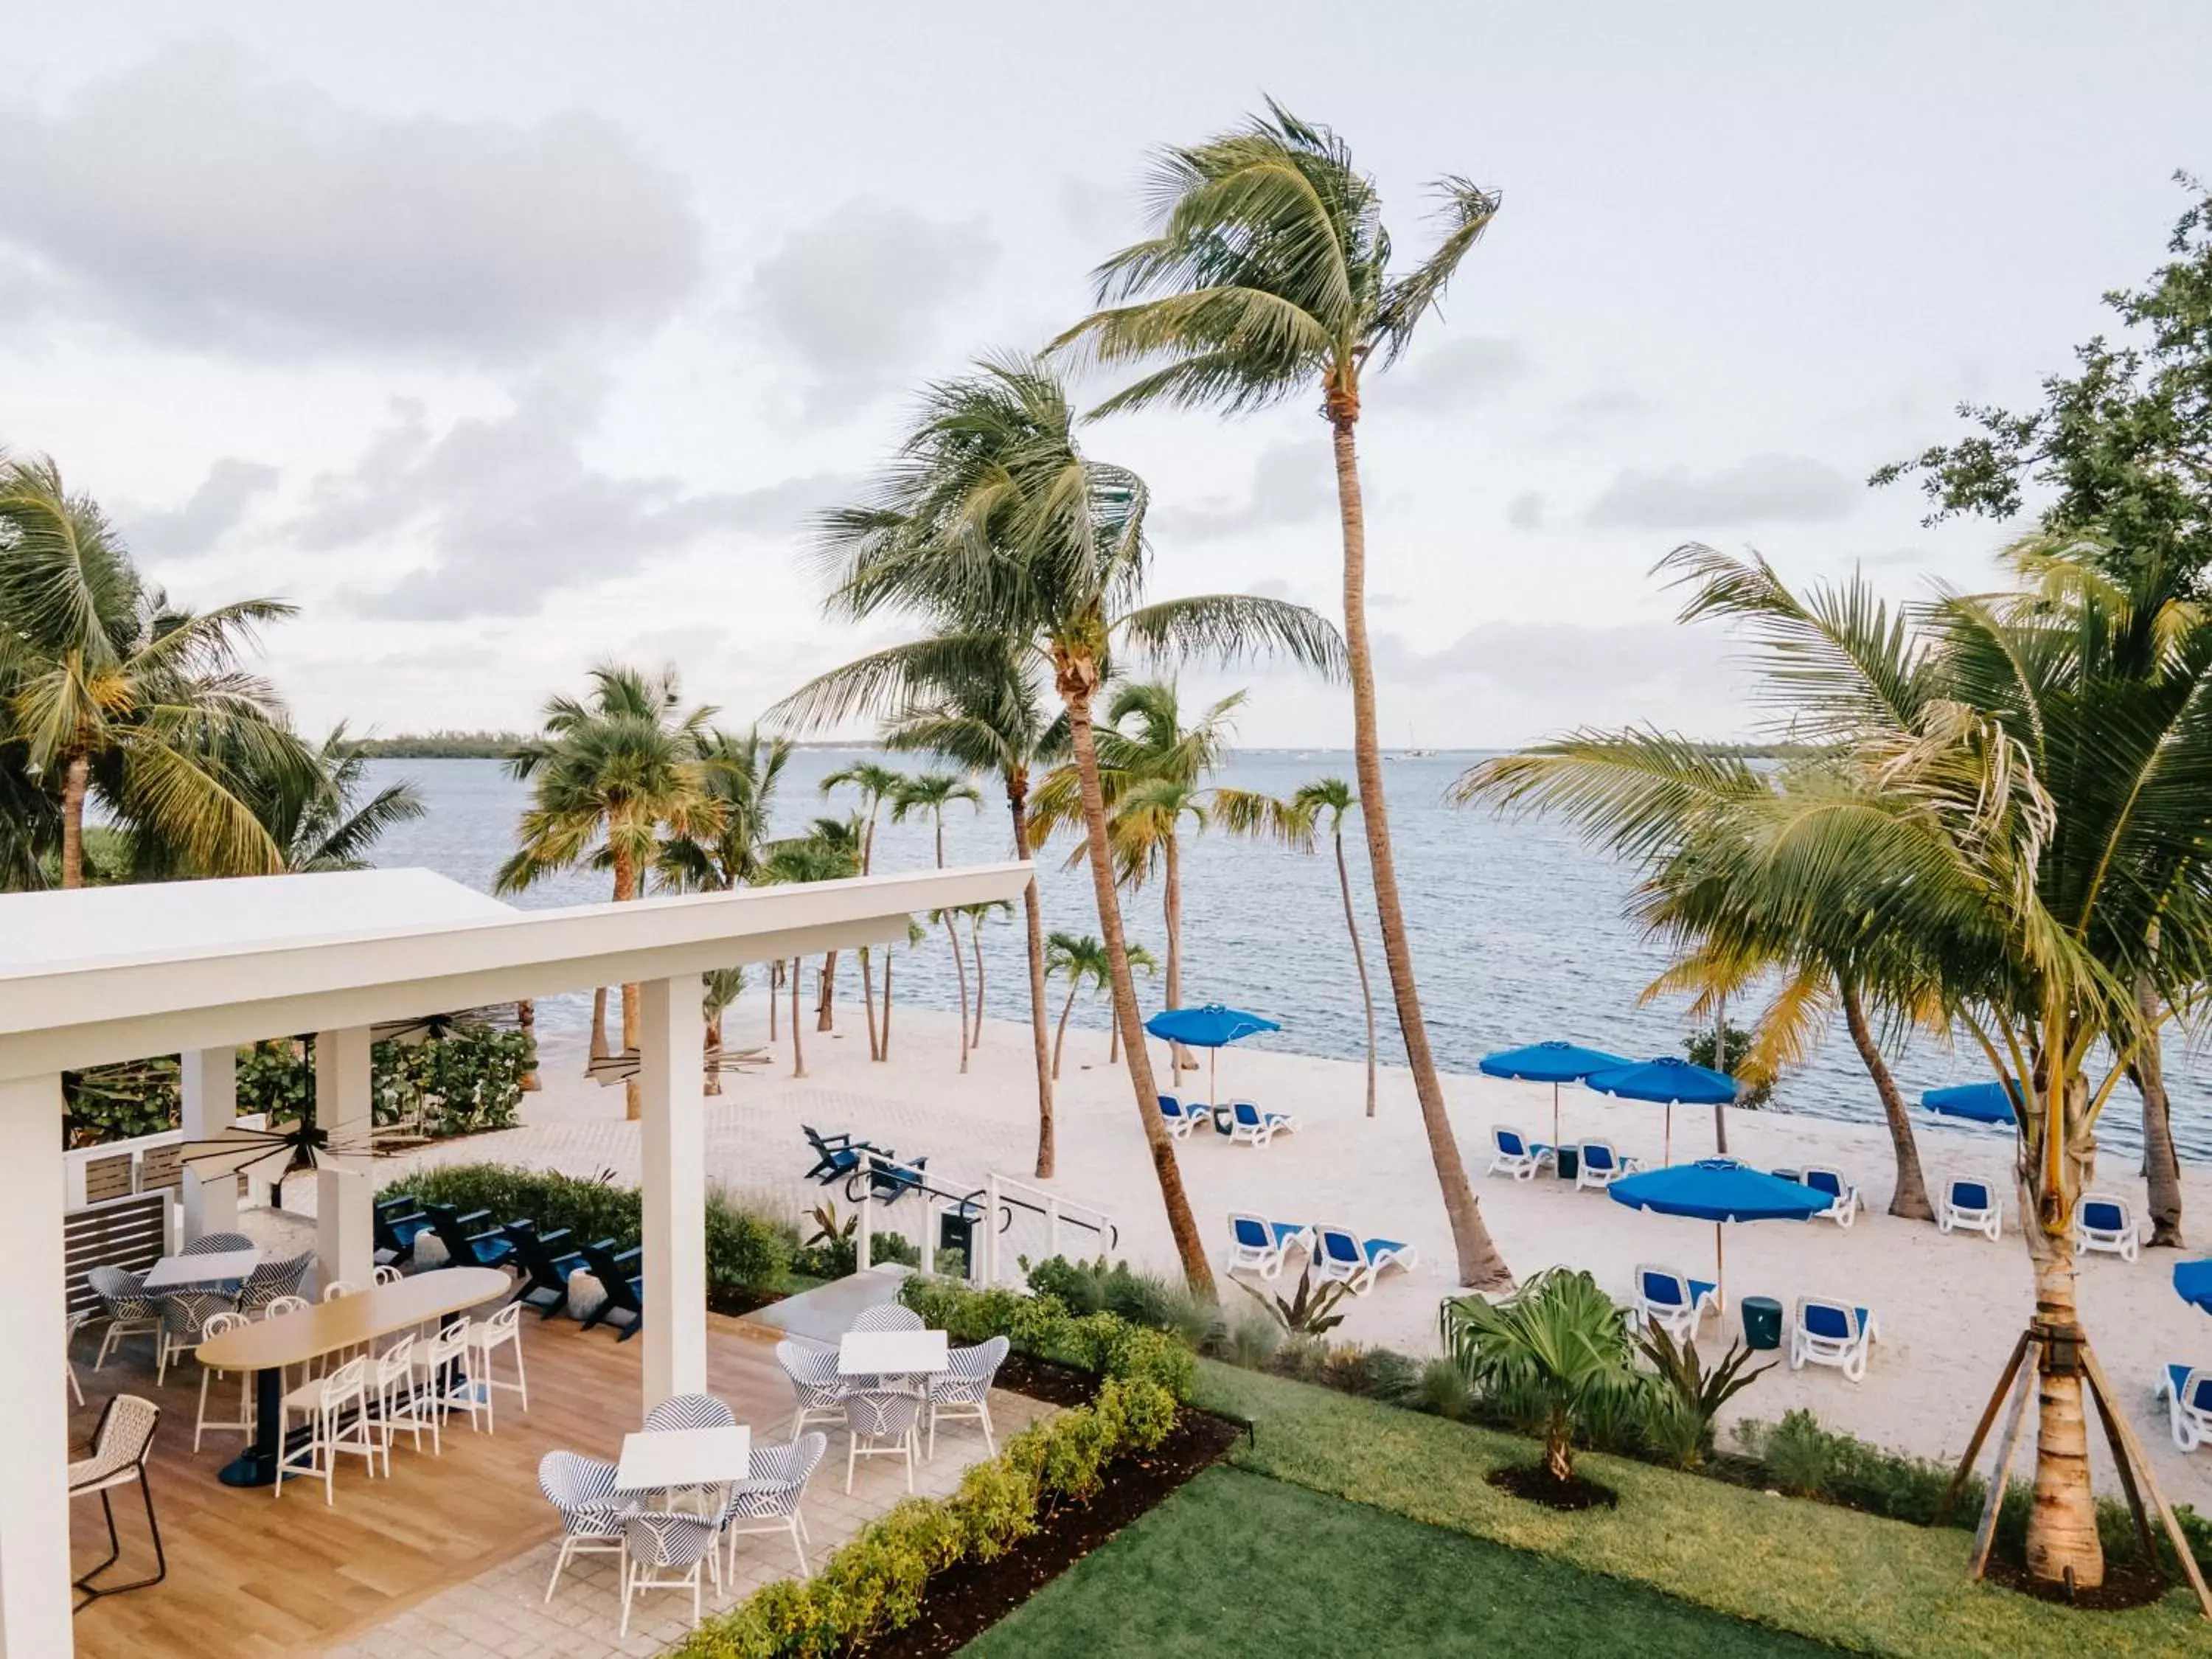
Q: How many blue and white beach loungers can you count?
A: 12